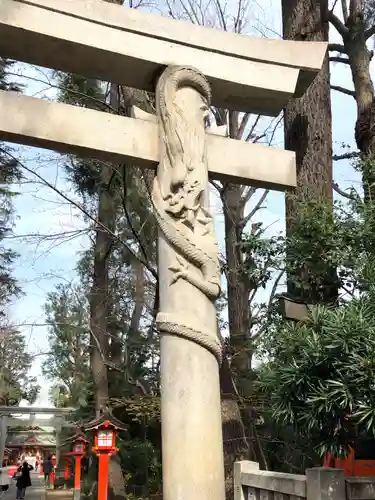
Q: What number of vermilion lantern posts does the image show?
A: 2